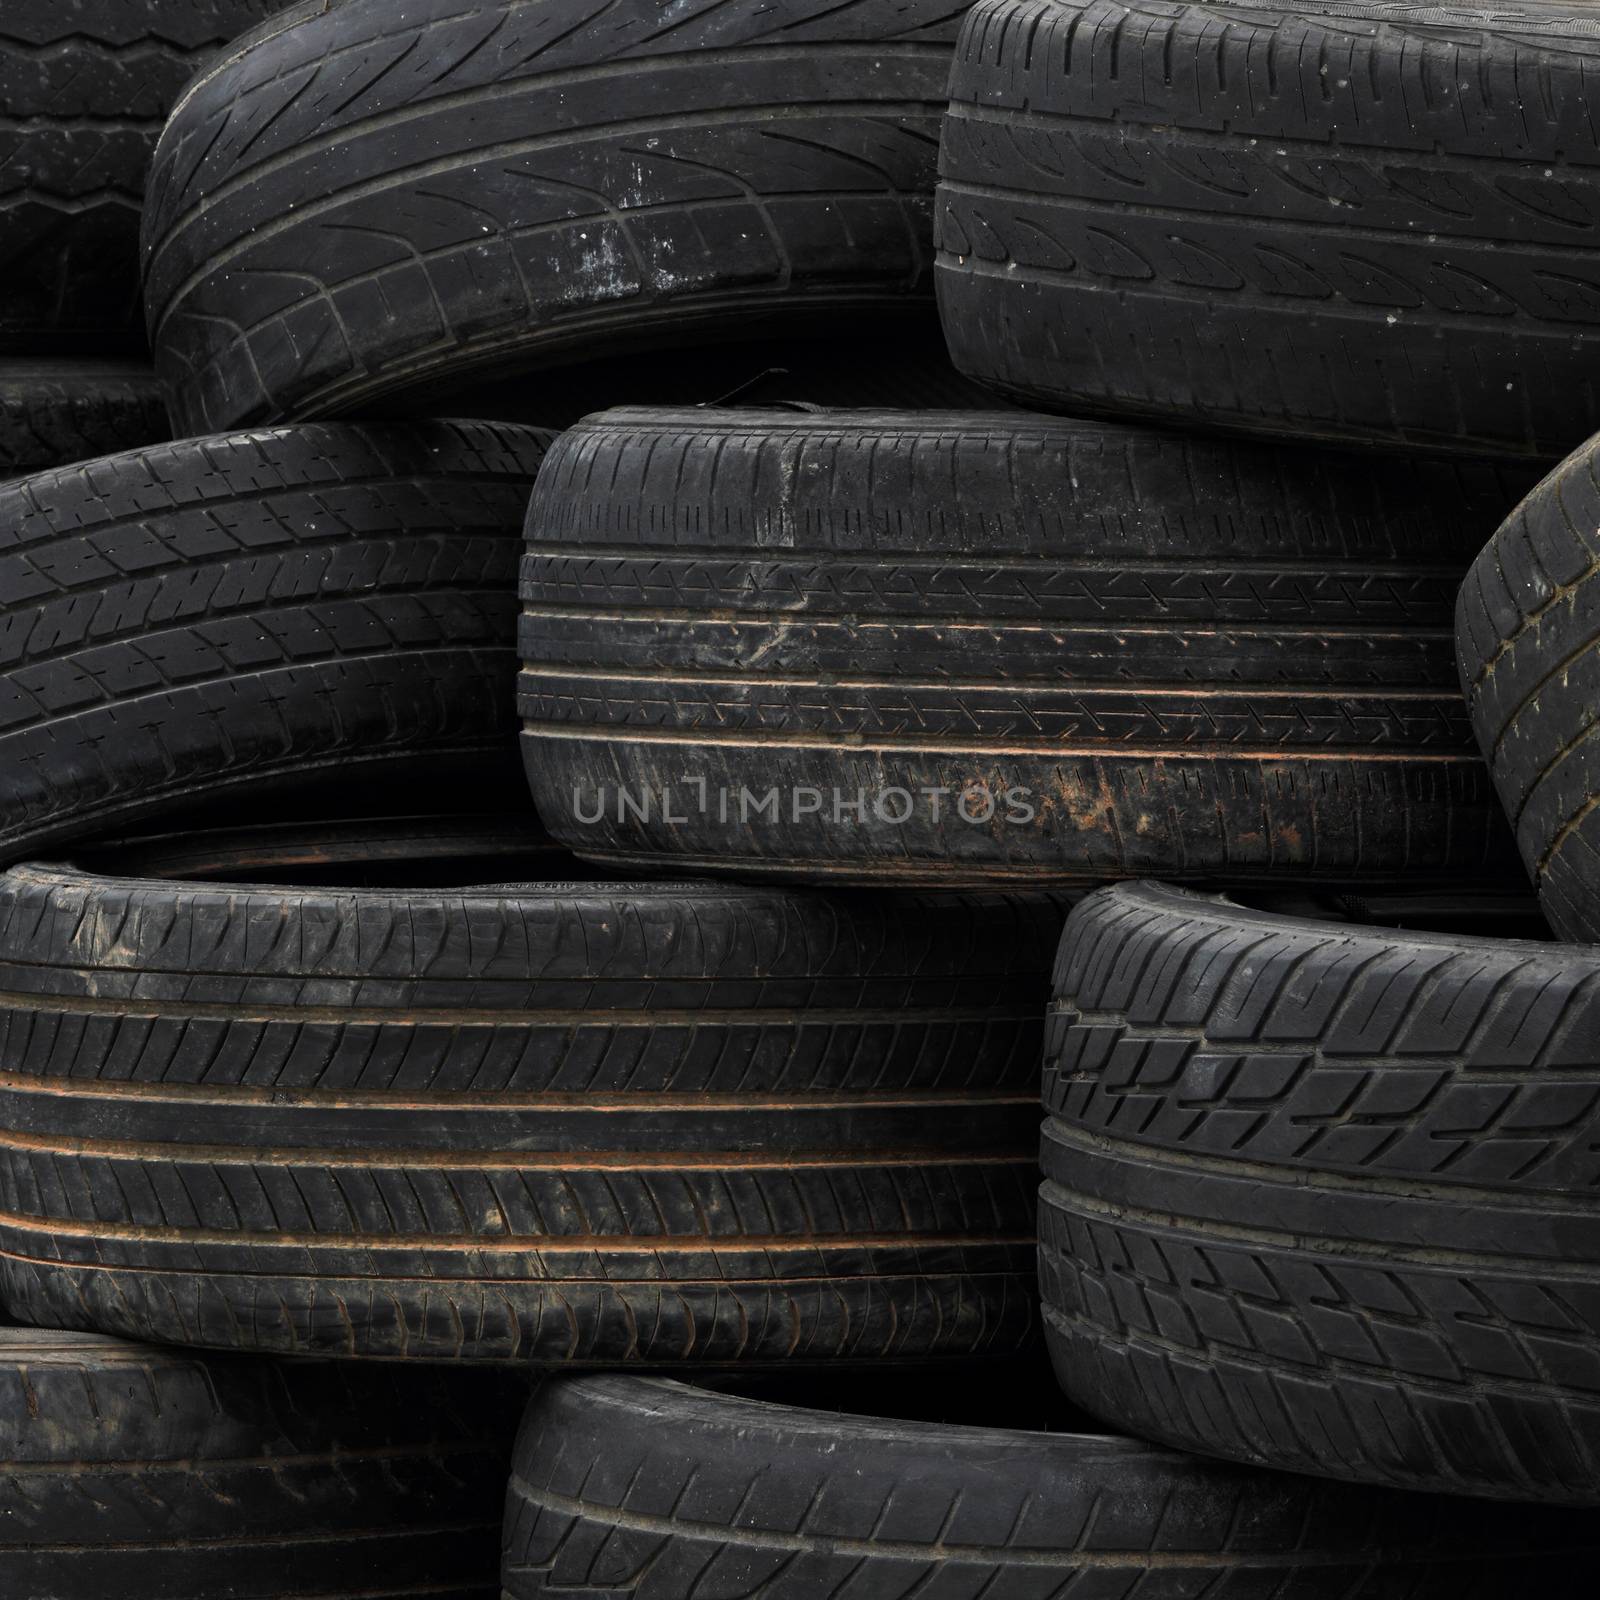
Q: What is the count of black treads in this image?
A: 11